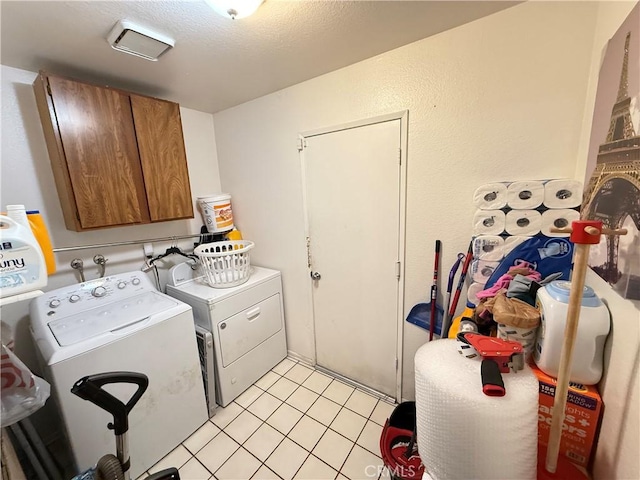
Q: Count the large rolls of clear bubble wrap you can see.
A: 1